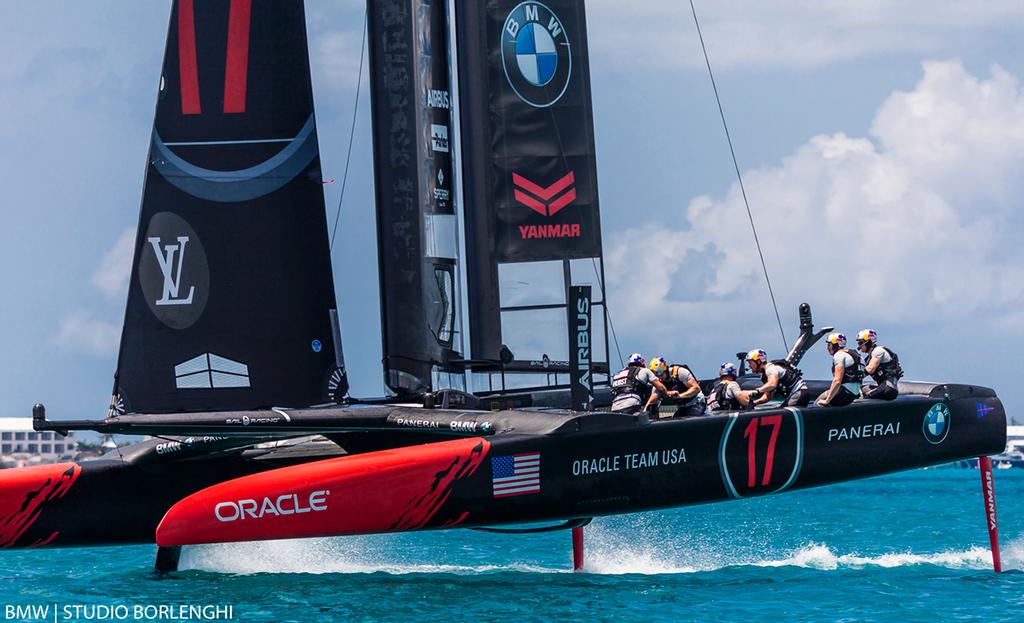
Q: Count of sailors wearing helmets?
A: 6